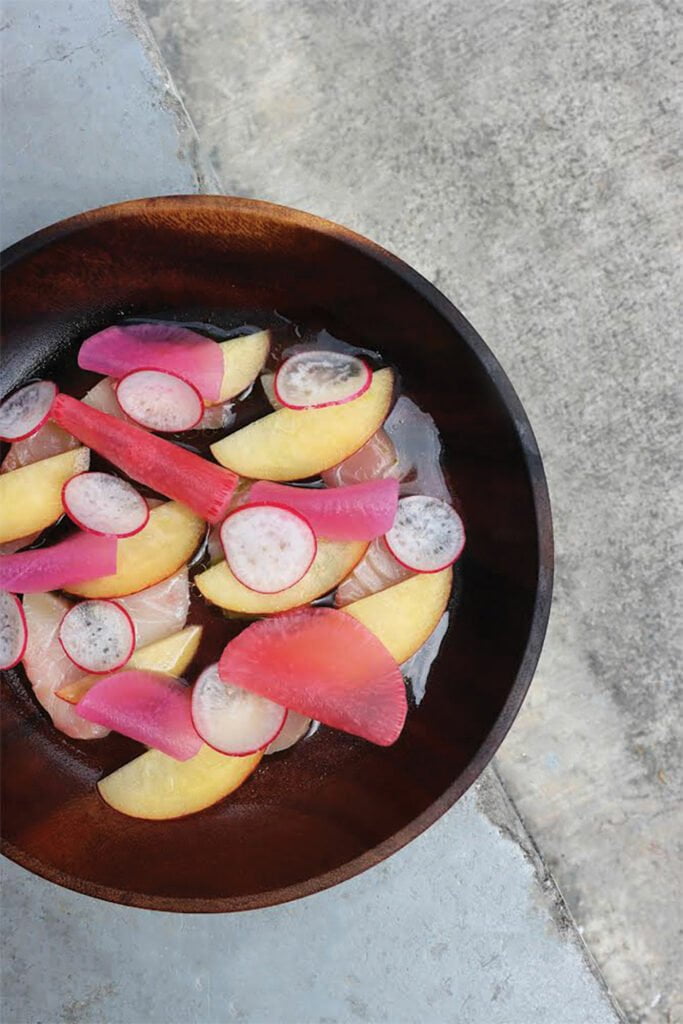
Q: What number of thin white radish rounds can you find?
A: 9